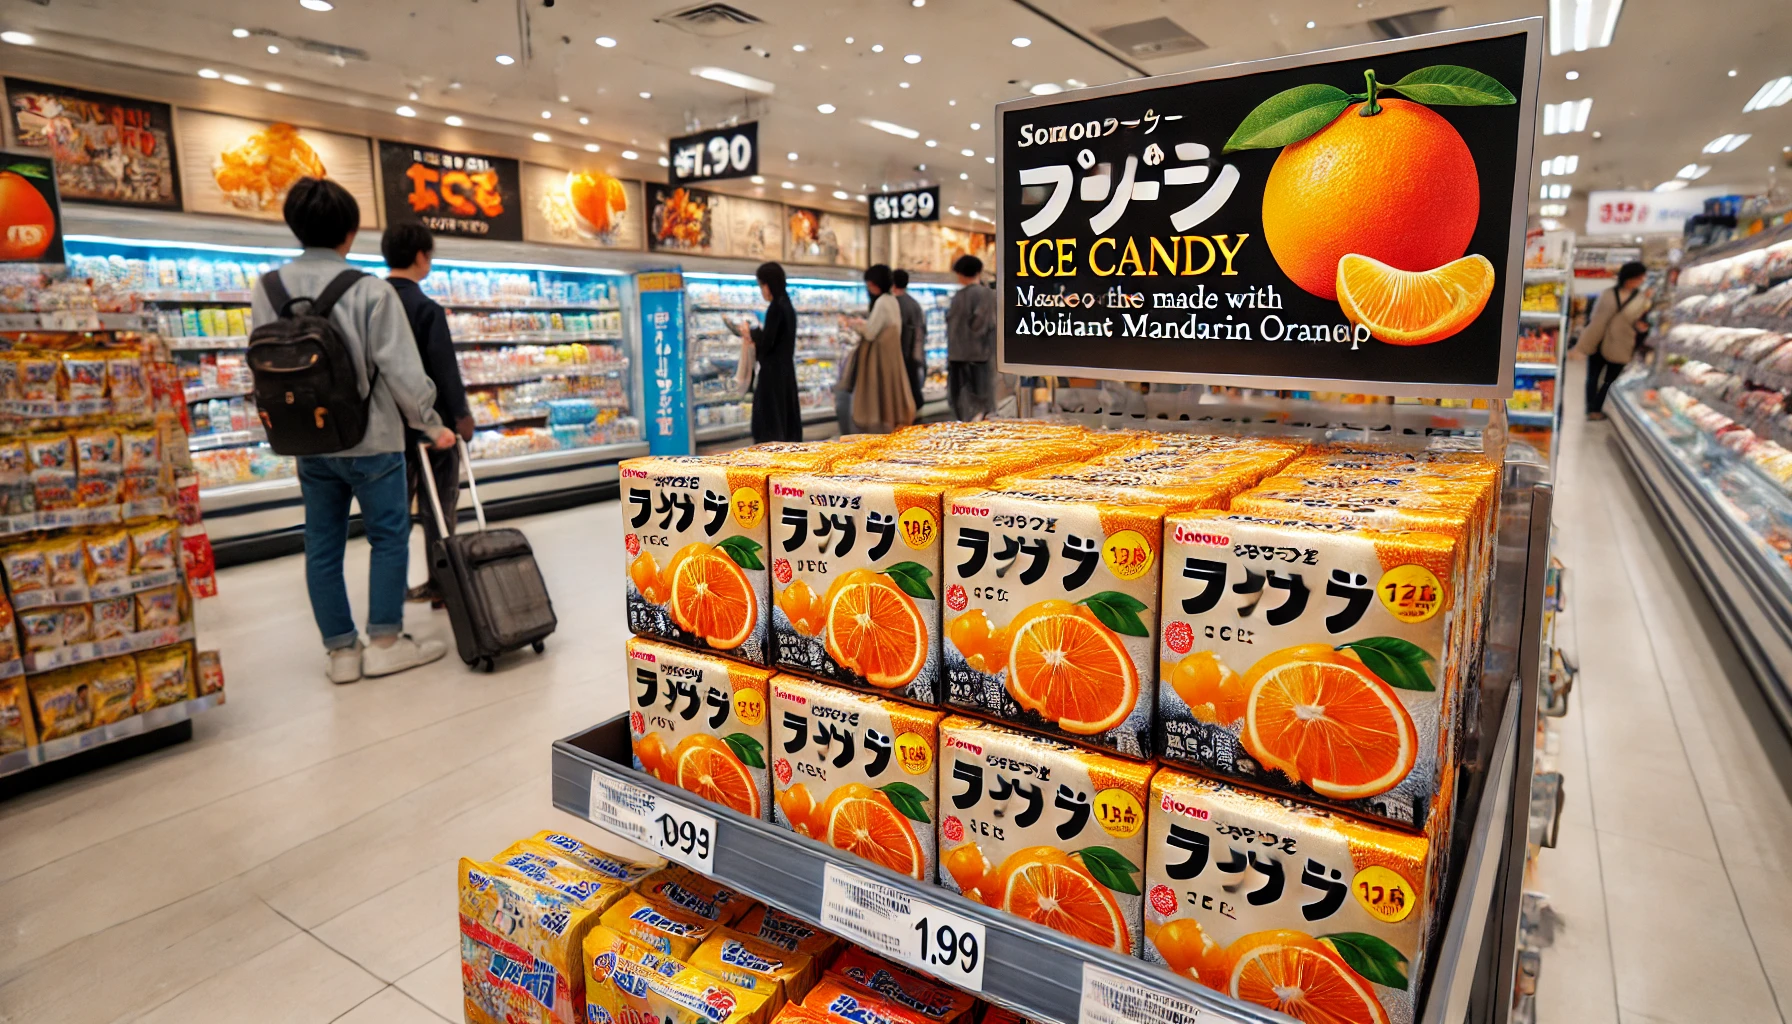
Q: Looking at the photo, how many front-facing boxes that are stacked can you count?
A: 8